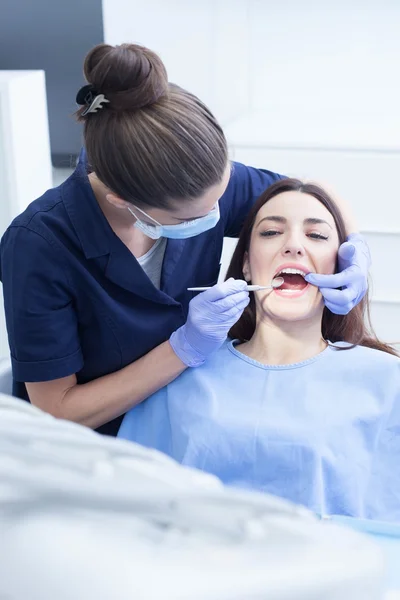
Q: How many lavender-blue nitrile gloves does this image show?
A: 2